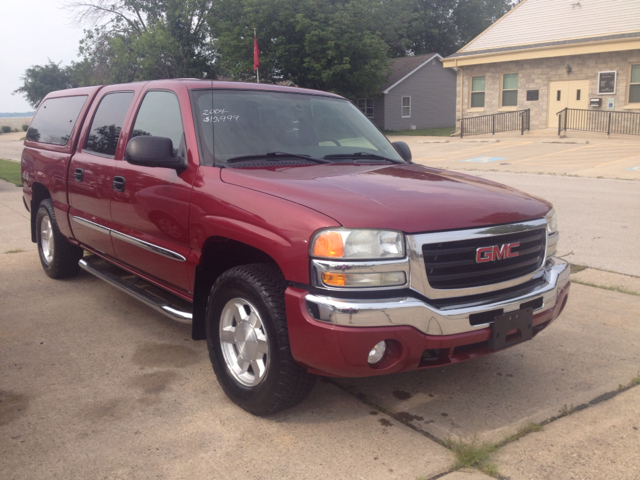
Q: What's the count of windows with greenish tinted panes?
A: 3